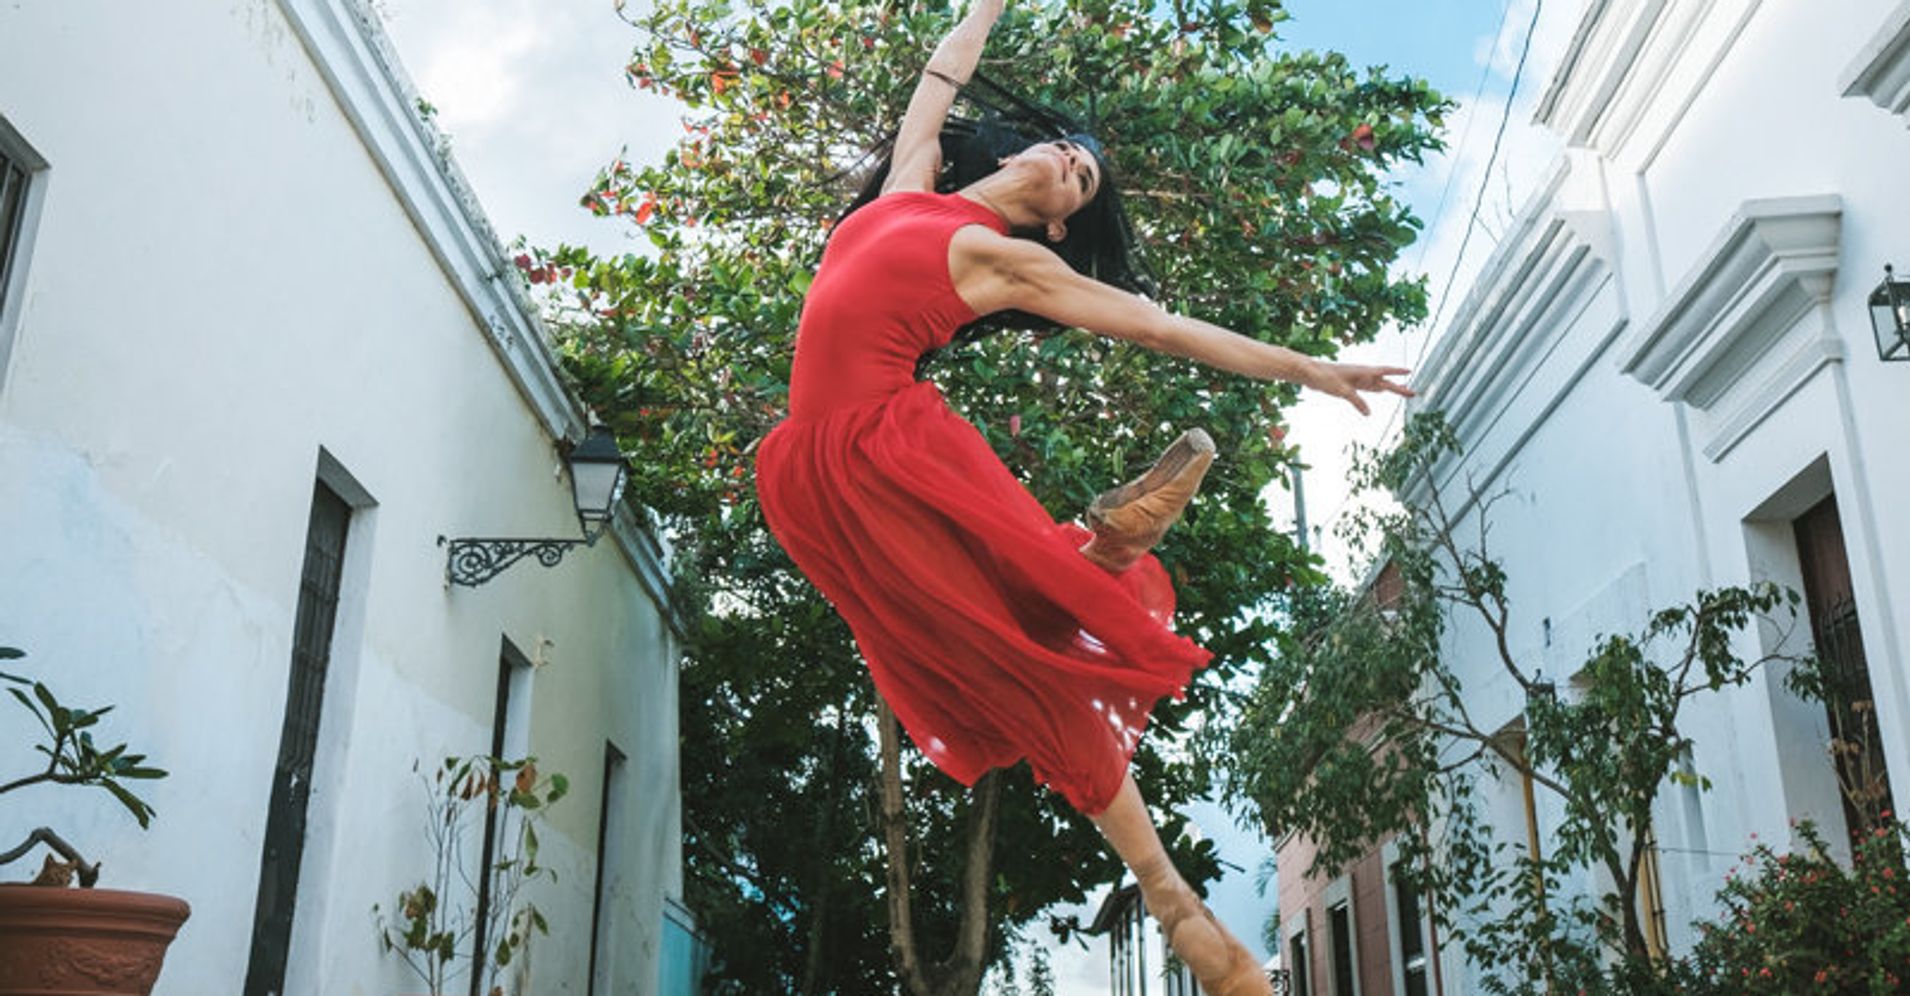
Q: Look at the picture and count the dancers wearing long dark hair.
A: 1